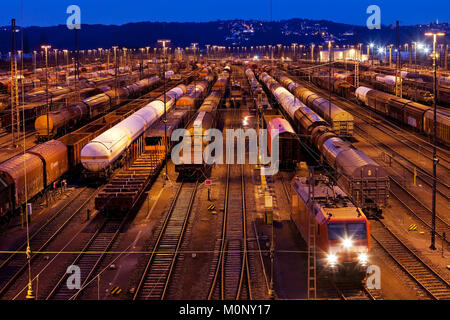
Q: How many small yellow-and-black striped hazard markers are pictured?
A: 3